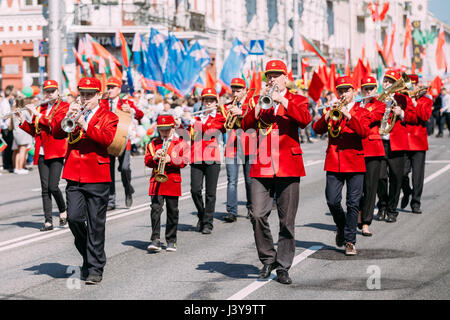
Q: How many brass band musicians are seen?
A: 11